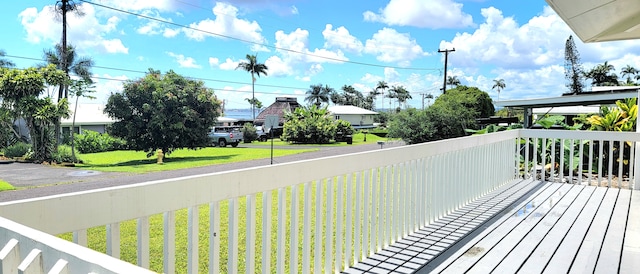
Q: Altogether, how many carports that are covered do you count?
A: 1